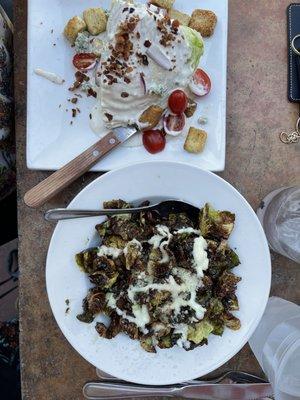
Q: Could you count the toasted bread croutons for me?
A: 8